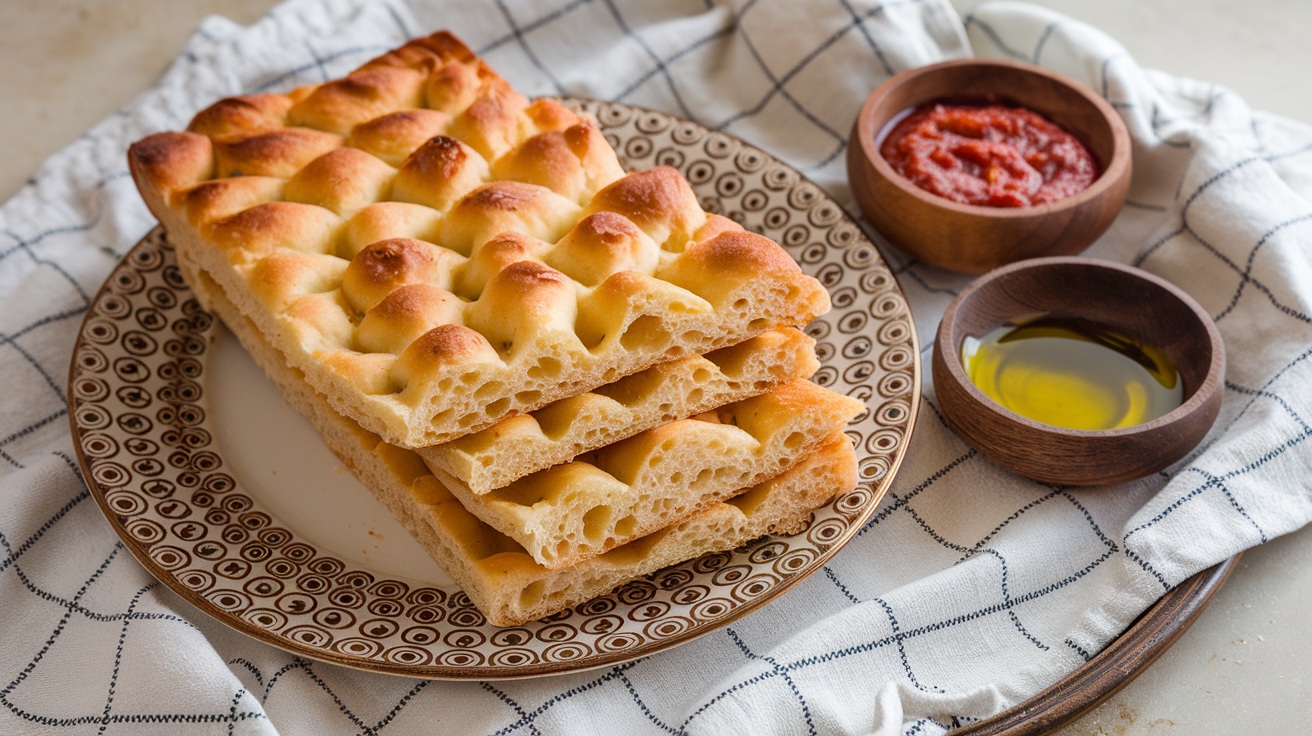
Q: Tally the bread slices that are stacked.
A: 4